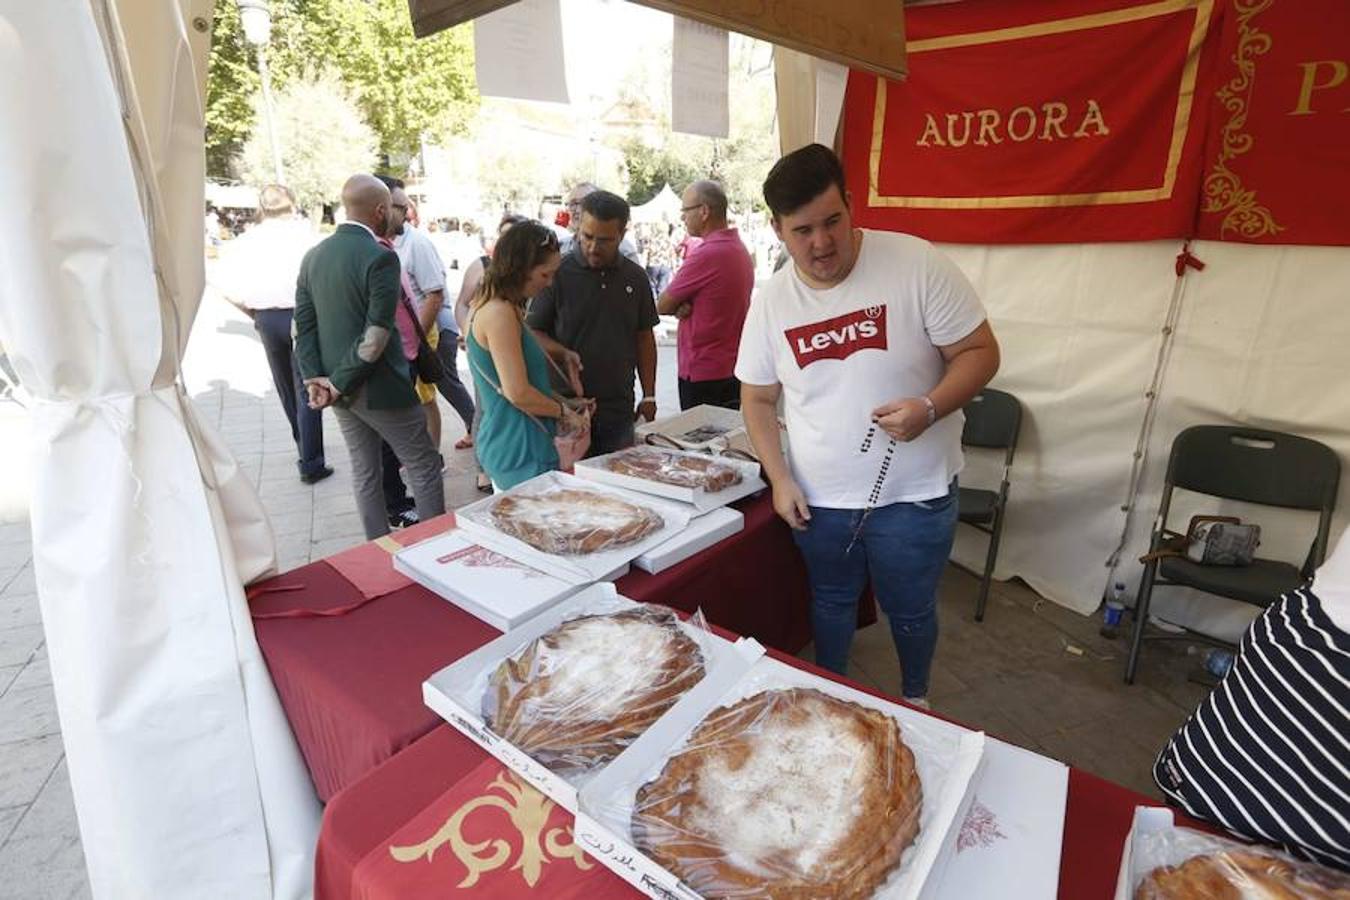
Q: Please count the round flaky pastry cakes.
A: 5